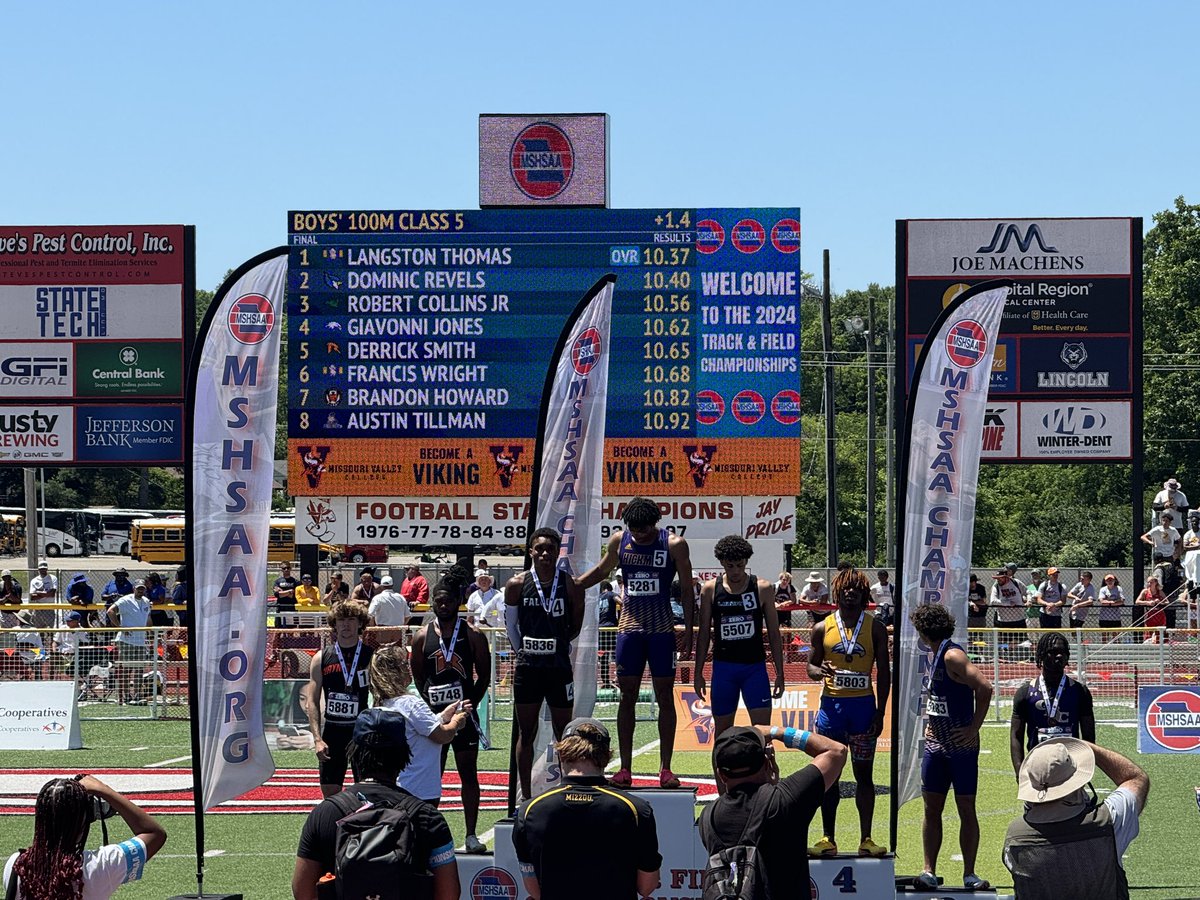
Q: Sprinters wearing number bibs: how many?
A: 8